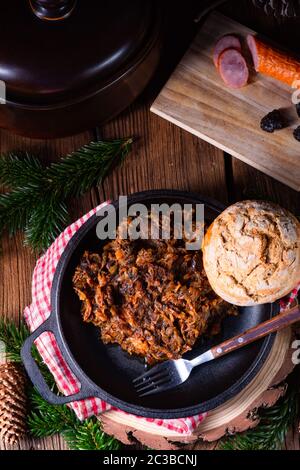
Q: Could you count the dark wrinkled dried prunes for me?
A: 3